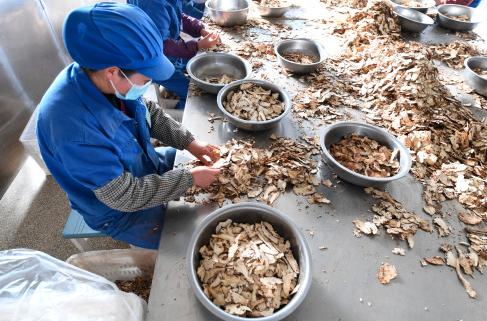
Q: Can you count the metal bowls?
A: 11